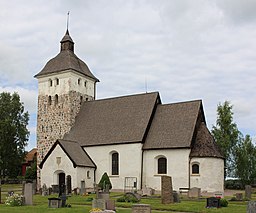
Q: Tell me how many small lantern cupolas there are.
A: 1